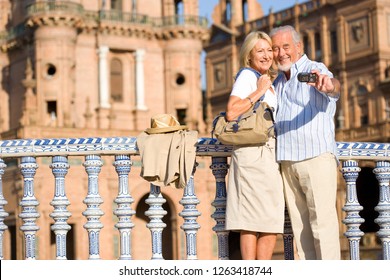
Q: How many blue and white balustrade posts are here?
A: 11